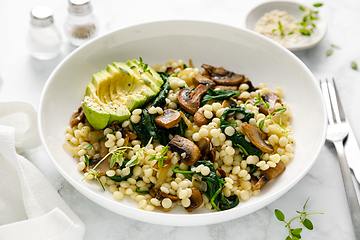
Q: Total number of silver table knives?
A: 1